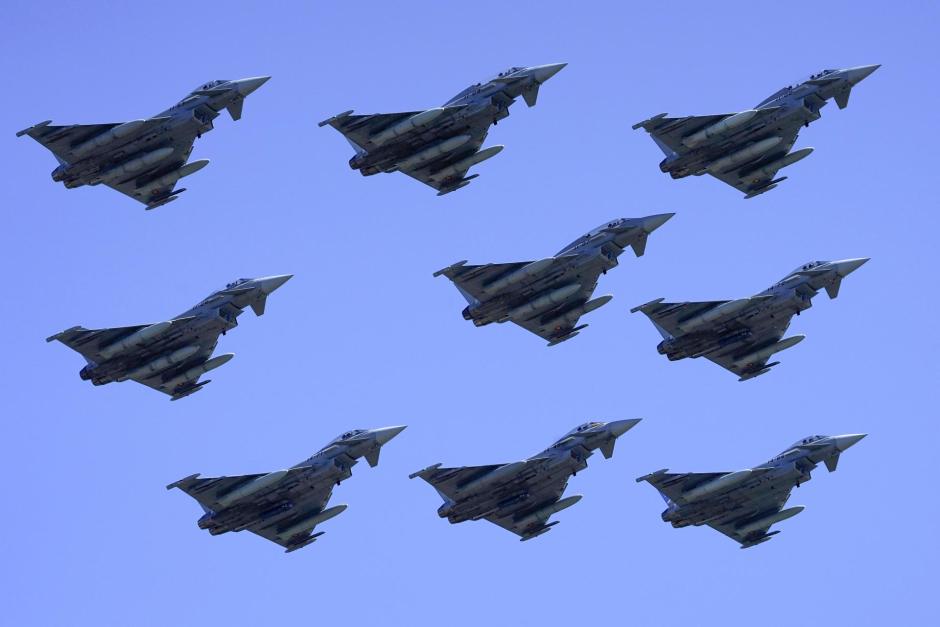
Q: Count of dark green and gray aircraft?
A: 9